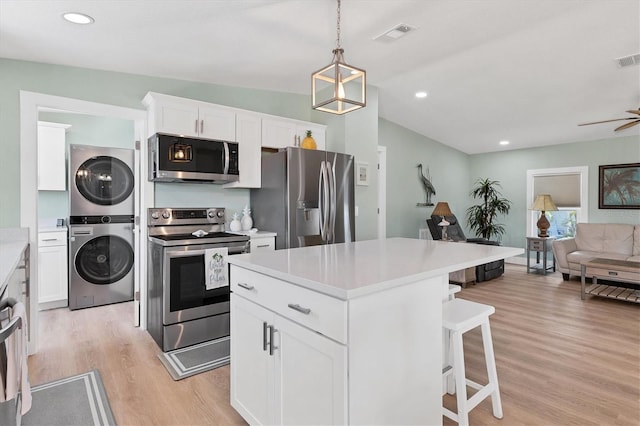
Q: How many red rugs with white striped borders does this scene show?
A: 0